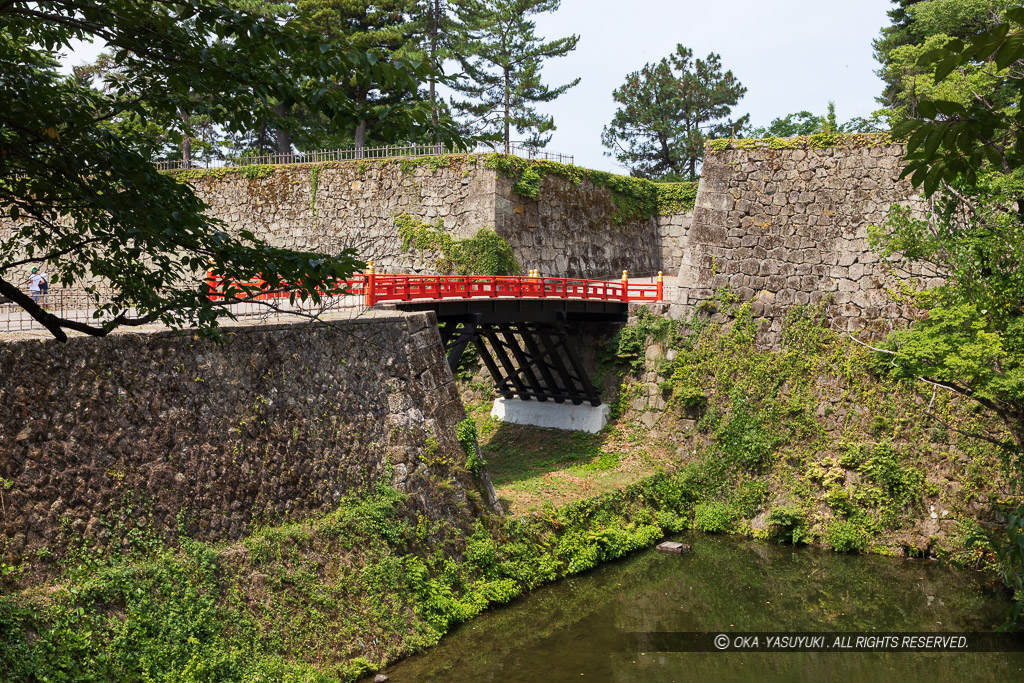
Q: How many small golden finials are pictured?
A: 6